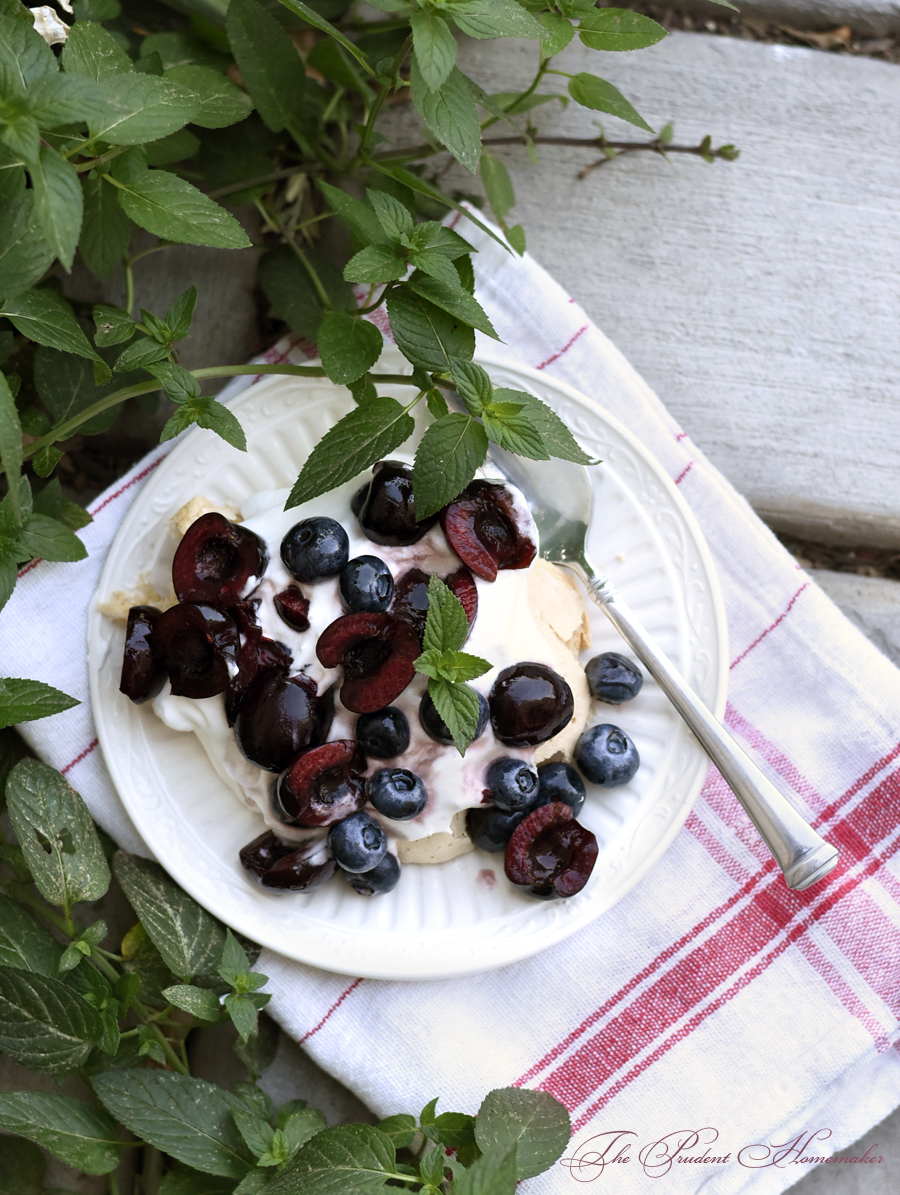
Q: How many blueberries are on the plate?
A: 12